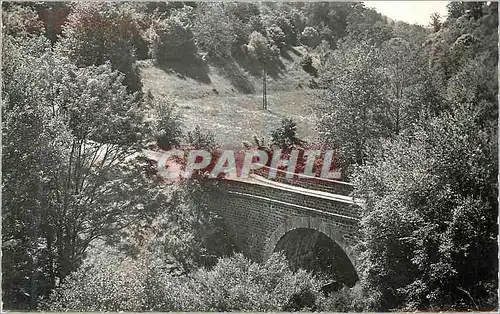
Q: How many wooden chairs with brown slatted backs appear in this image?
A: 0